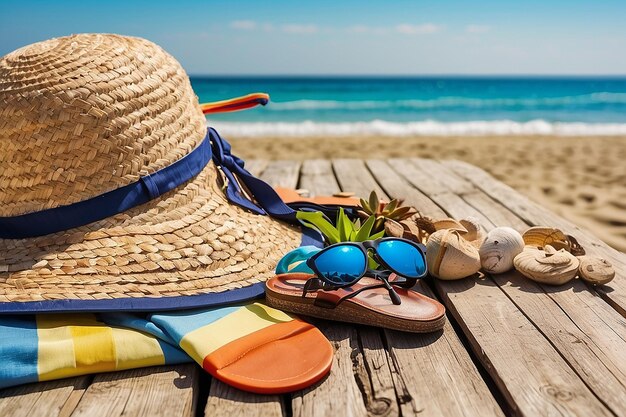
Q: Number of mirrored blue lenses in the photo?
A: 2